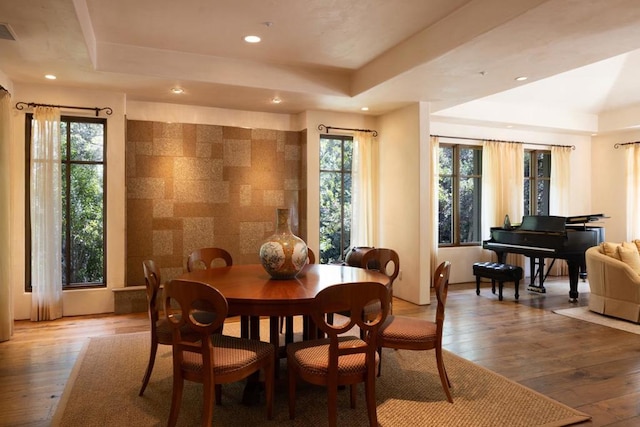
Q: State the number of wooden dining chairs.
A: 7